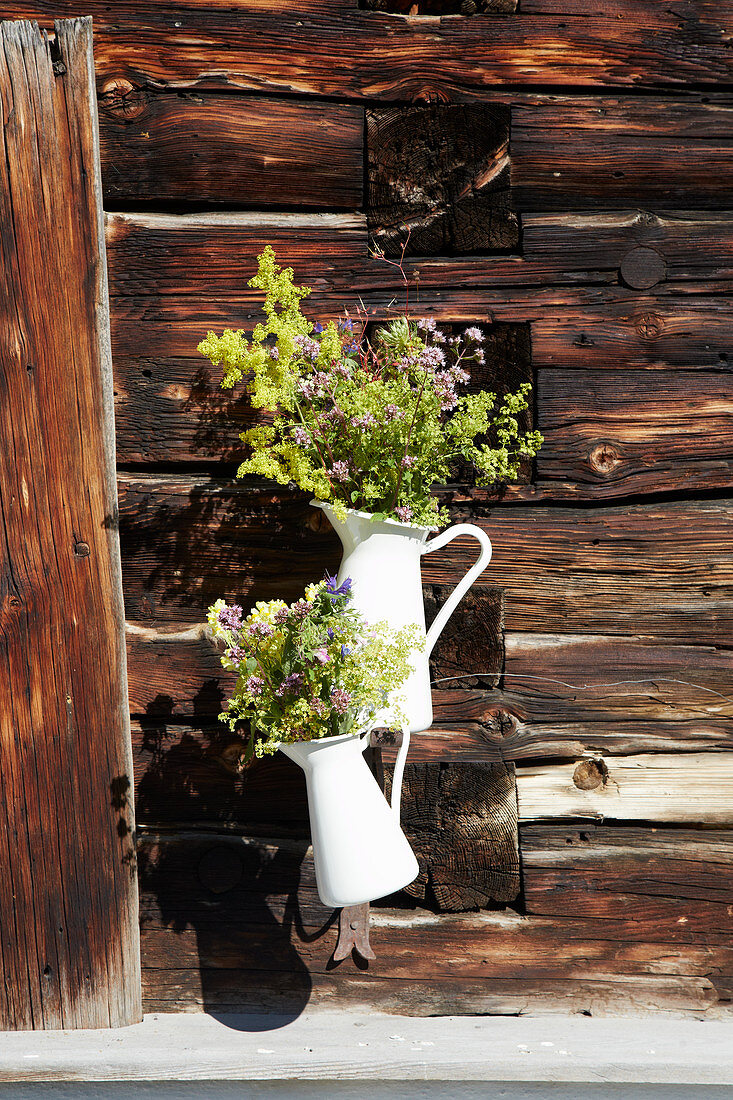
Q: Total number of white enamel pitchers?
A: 2